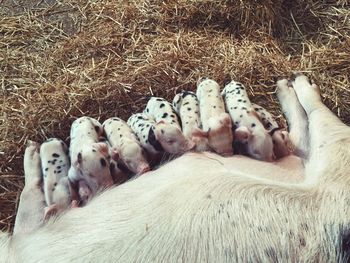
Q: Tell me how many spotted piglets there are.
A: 9